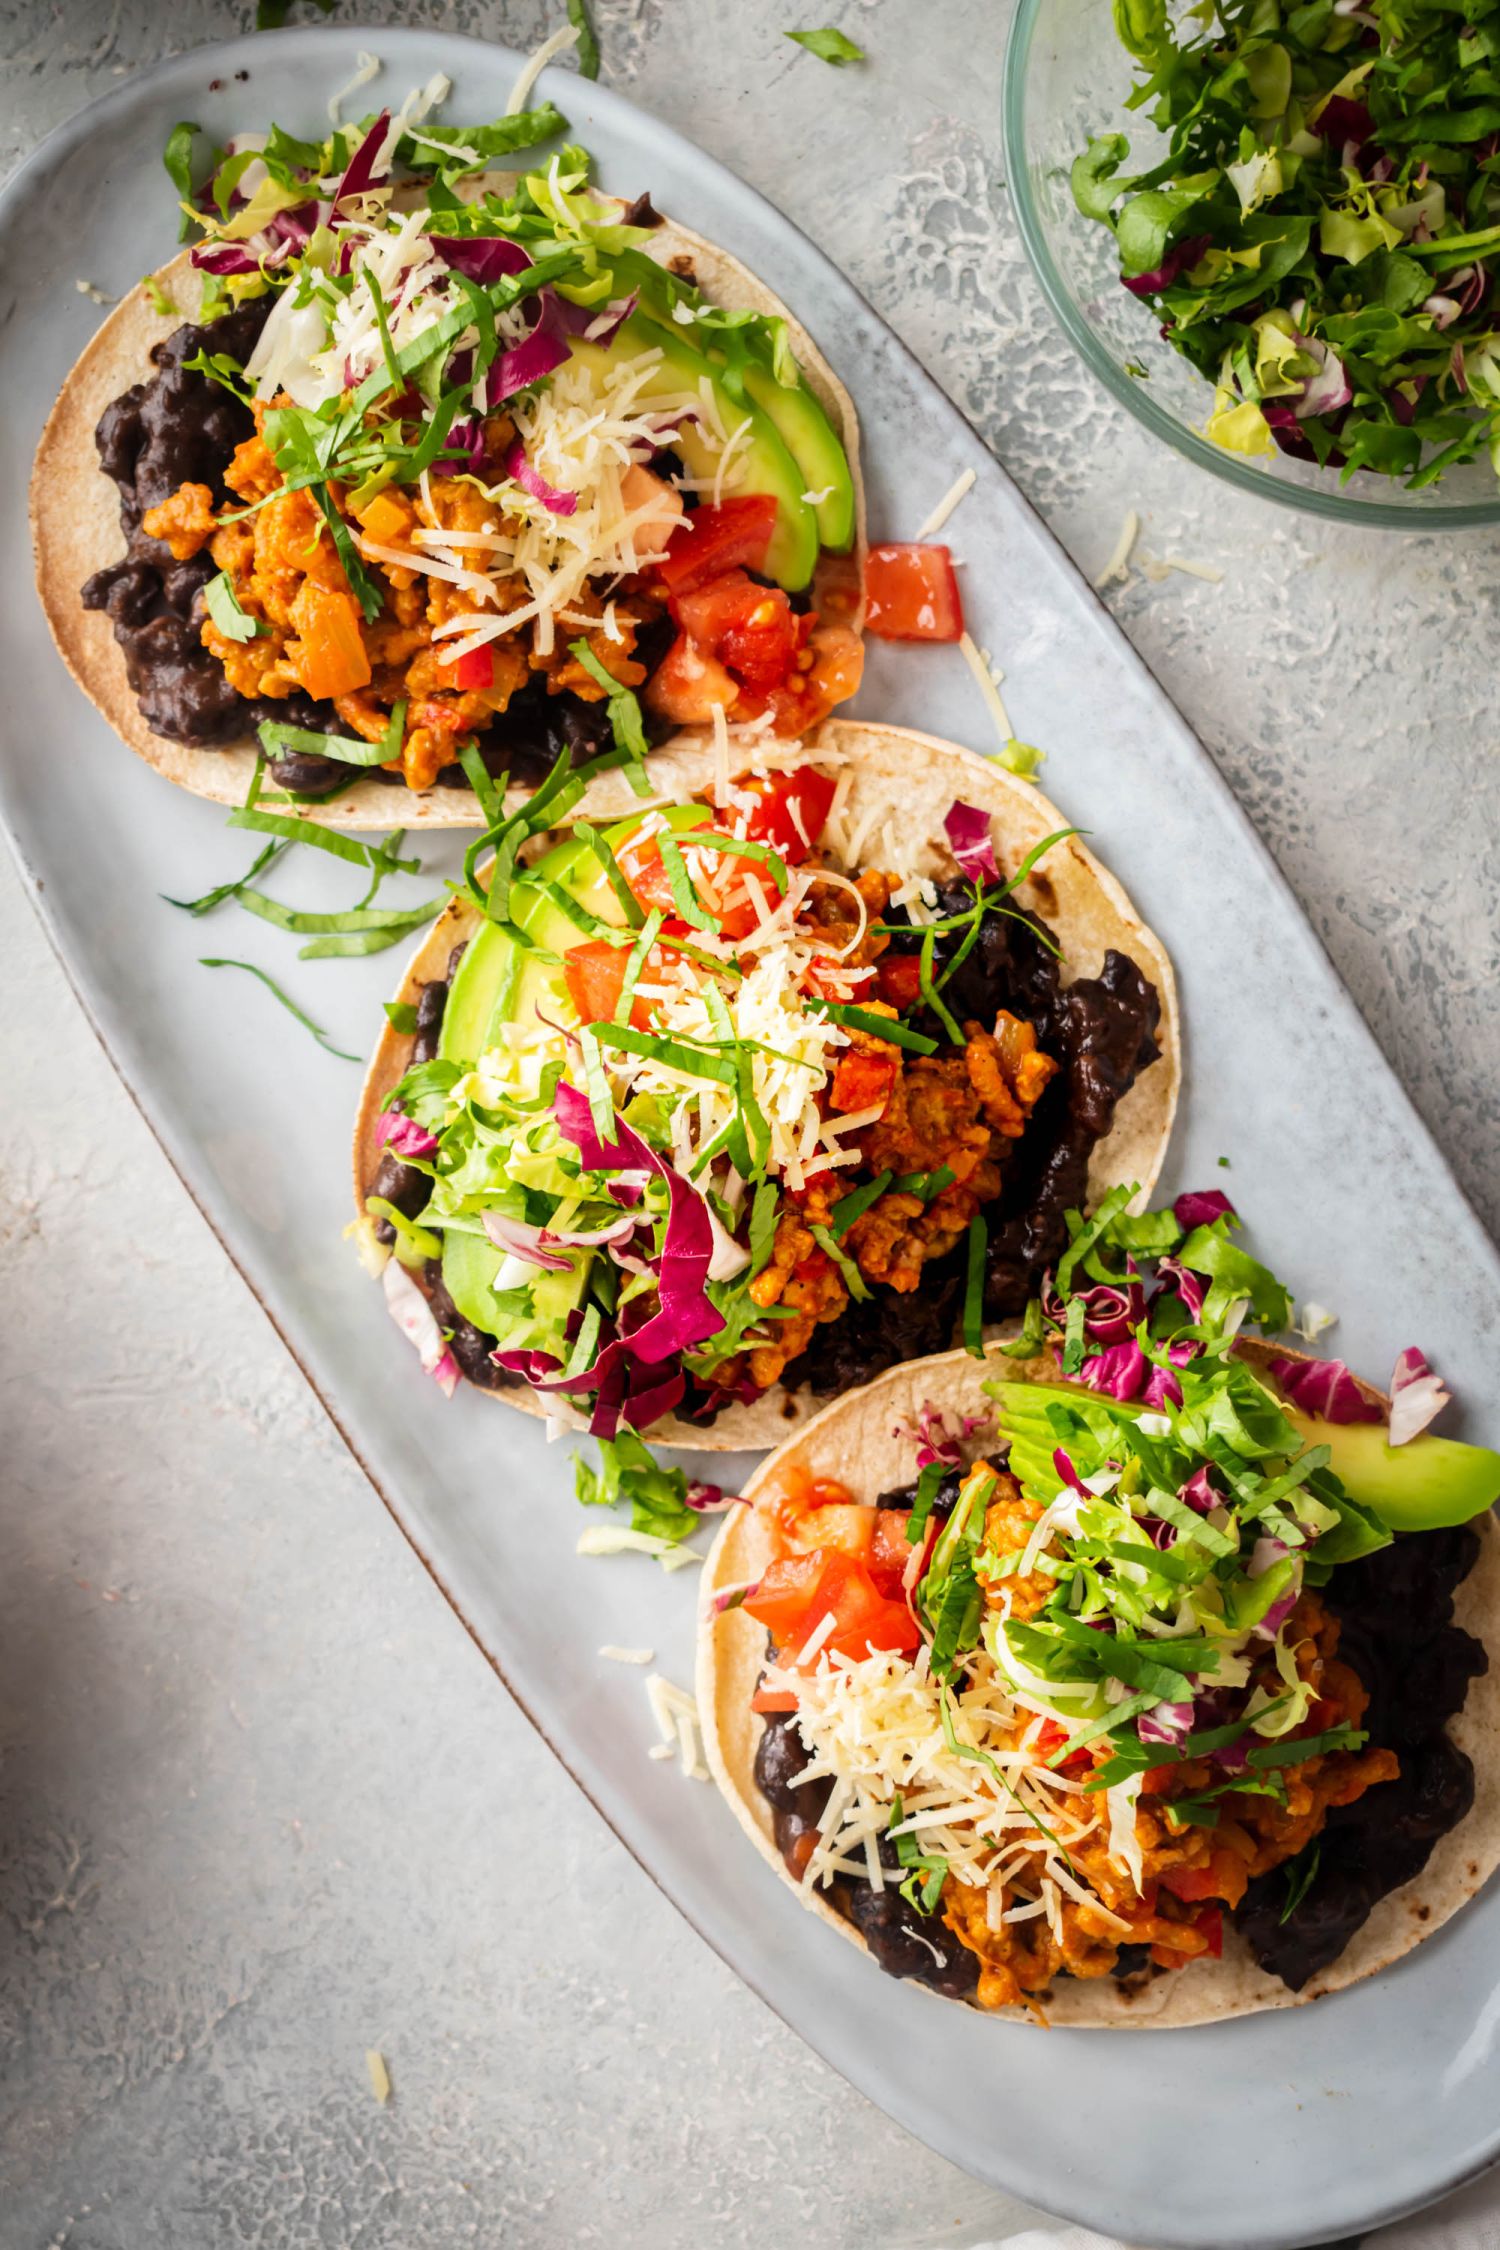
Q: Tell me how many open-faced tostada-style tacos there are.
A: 3